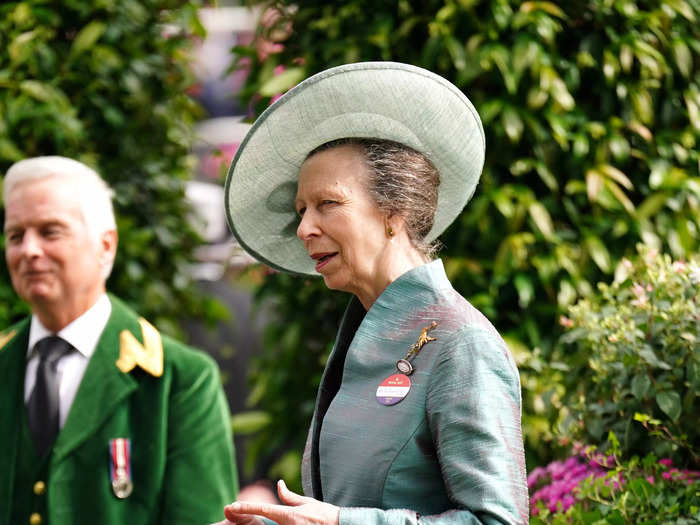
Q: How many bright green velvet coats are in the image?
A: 1